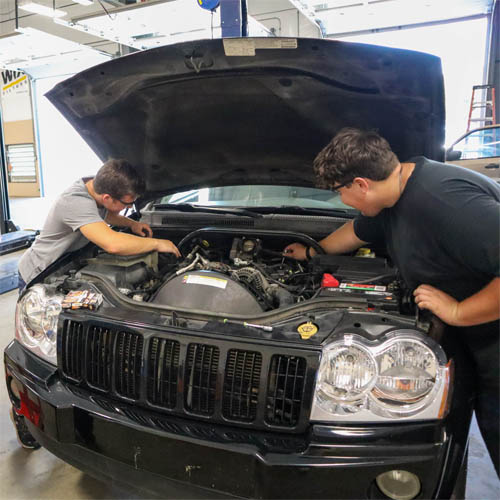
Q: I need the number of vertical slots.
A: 7